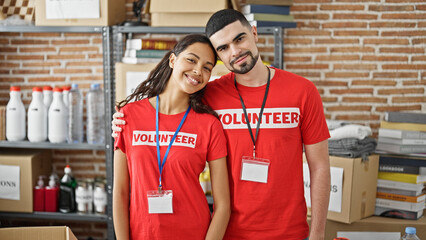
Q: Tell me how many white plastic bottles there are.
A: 5